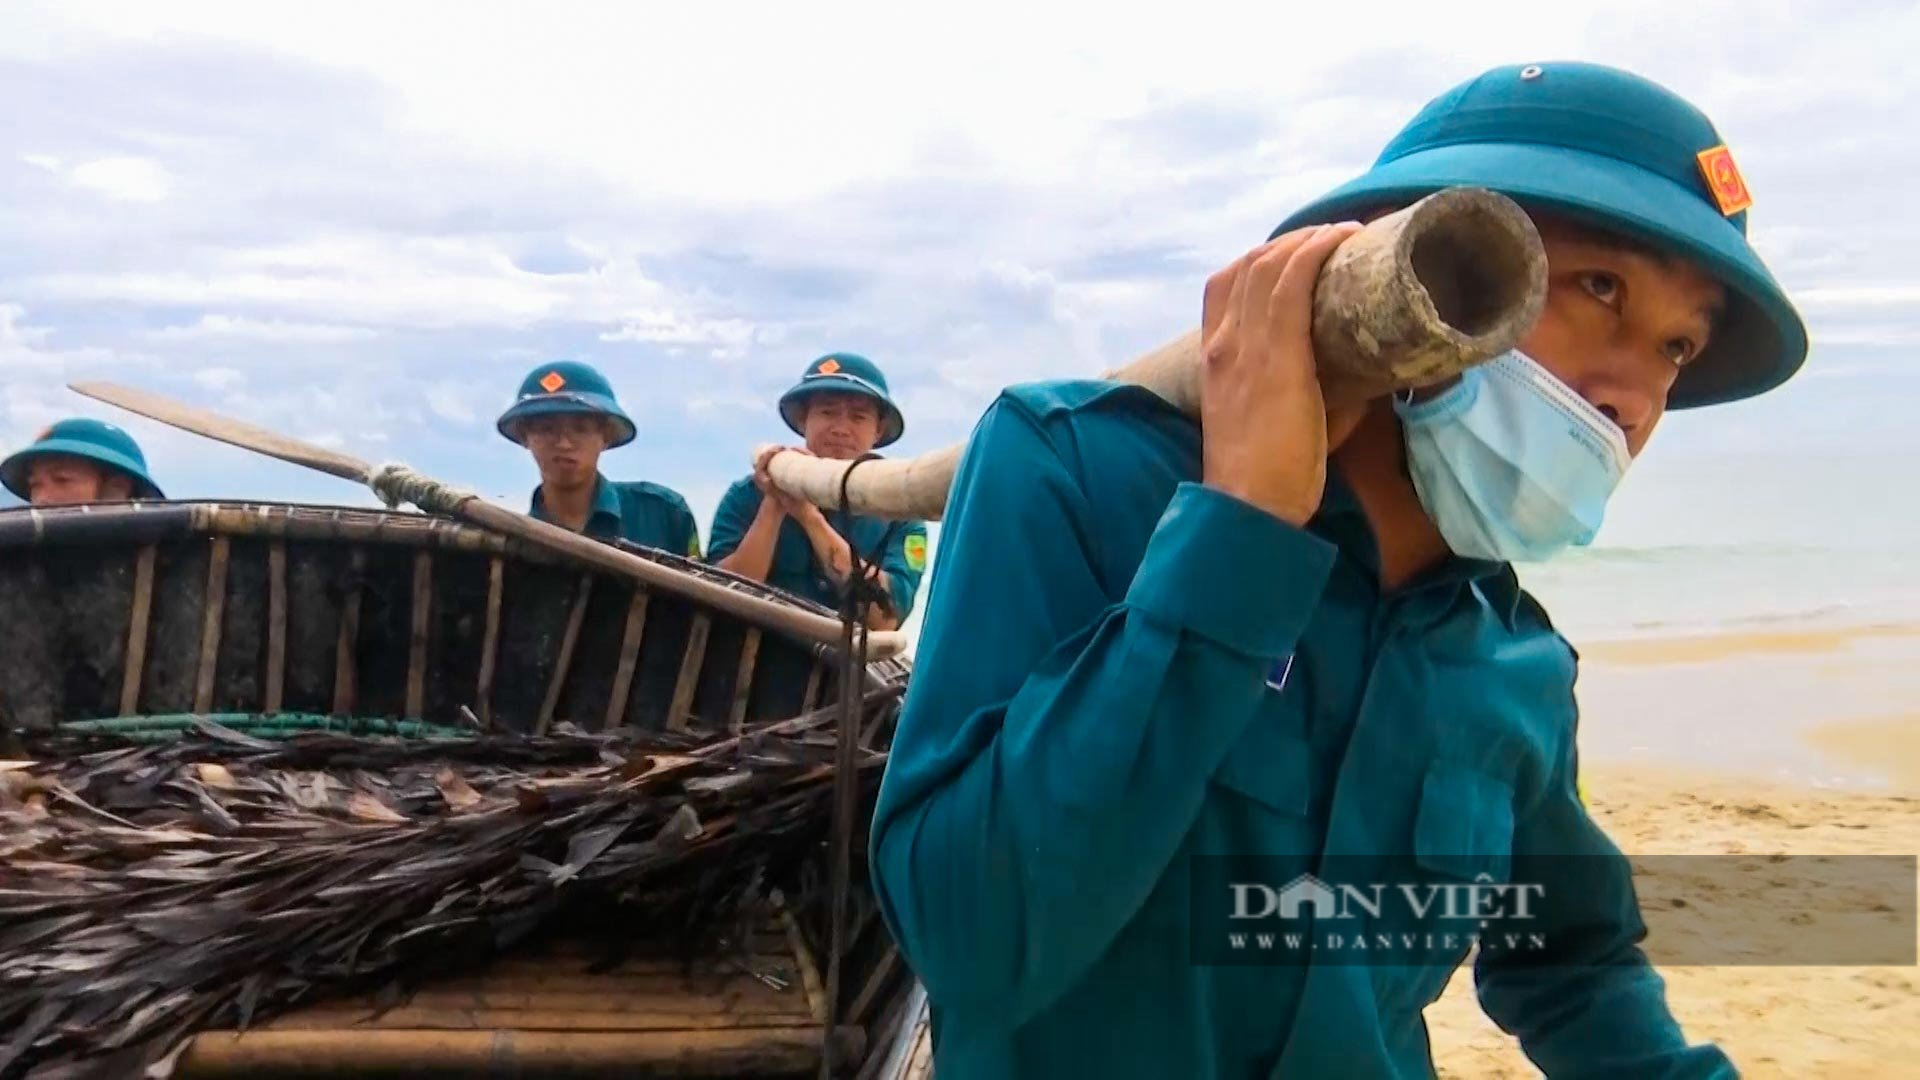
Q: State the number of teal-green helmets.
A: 4